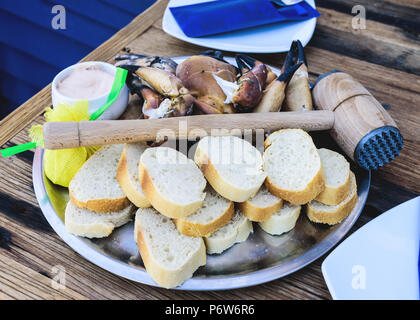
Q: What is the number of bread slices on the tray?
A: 13